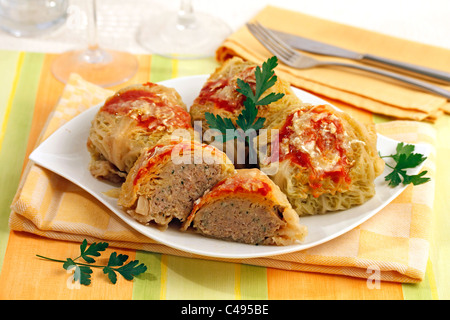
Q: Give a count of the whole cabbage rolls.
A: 3